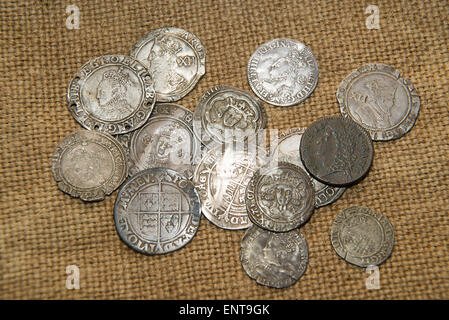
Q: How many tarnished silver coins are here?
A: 14